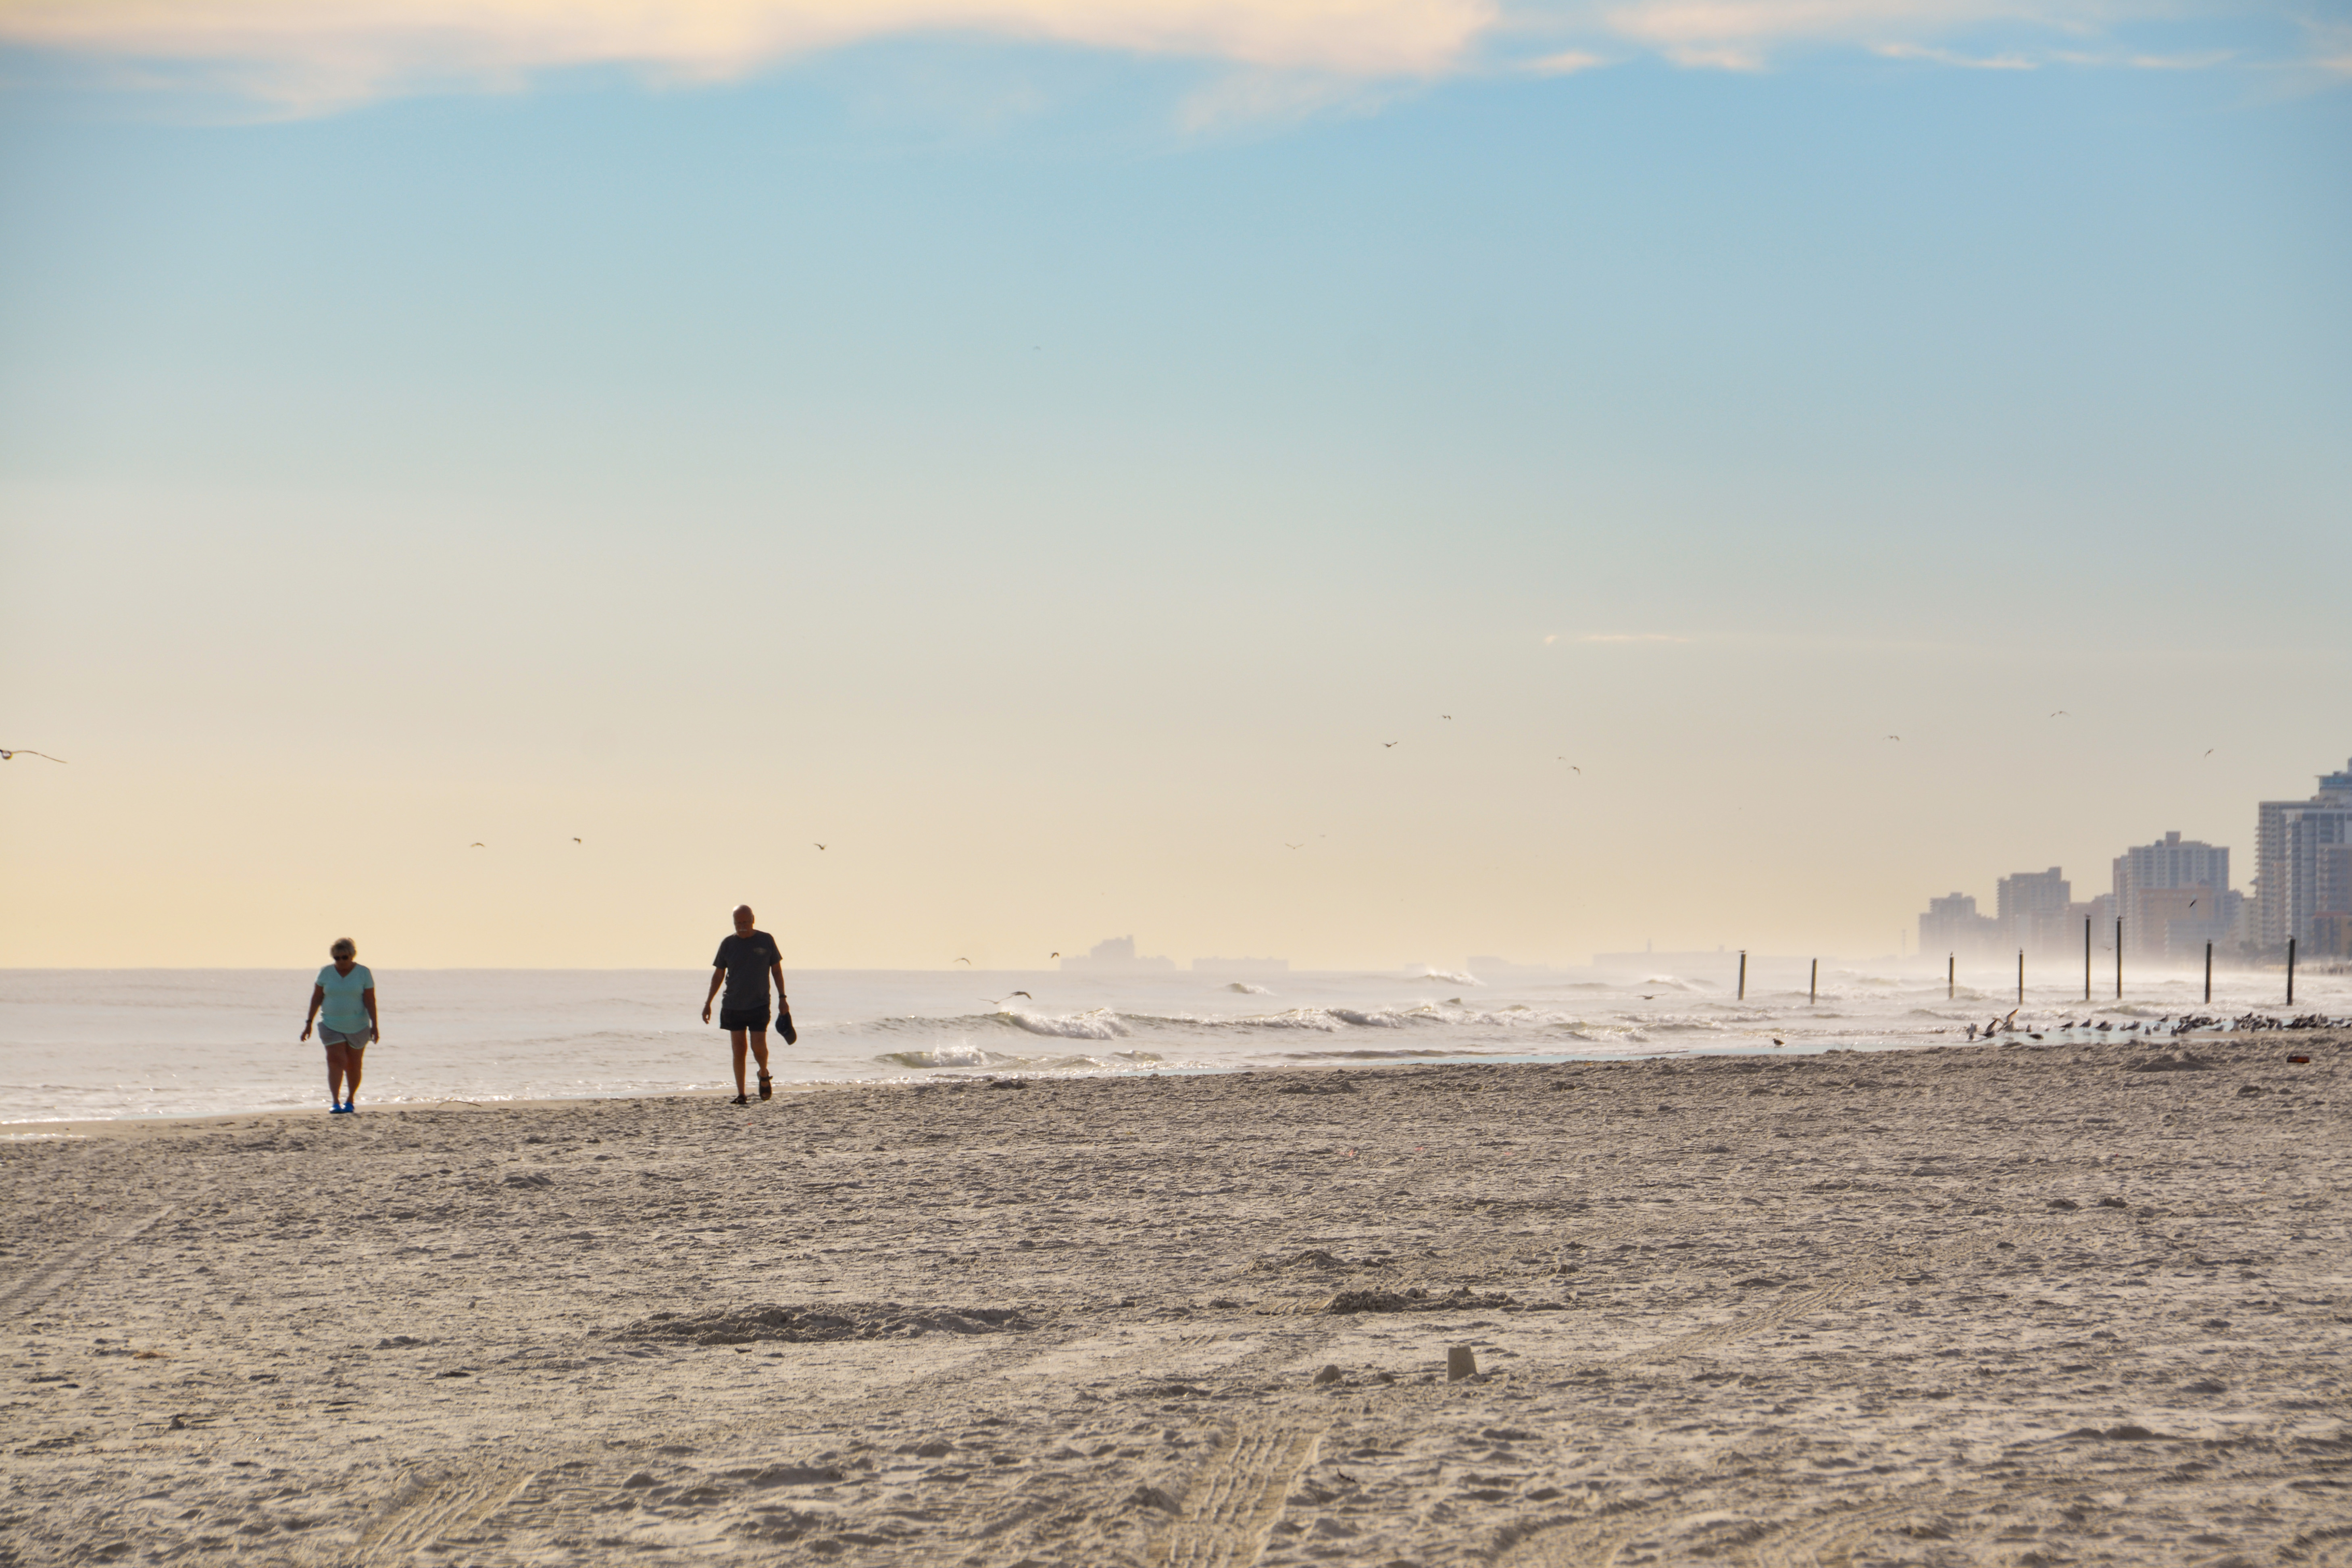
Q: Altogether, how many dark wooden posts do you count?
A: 8